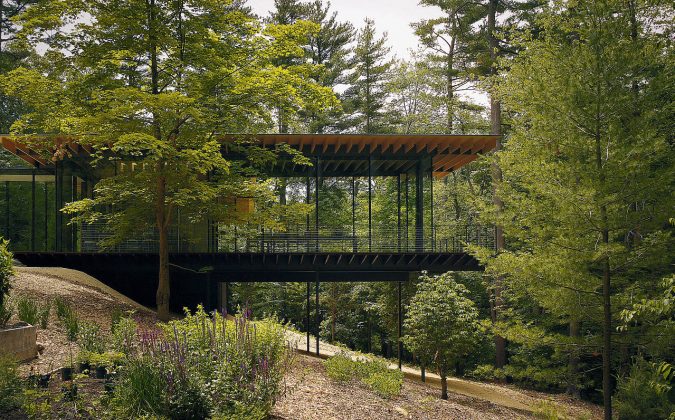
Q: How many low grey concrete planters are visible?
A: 1